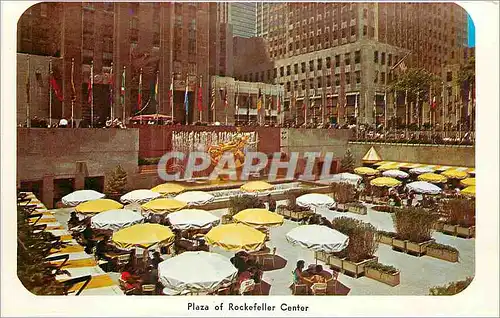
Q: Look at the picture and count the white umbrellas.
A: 12